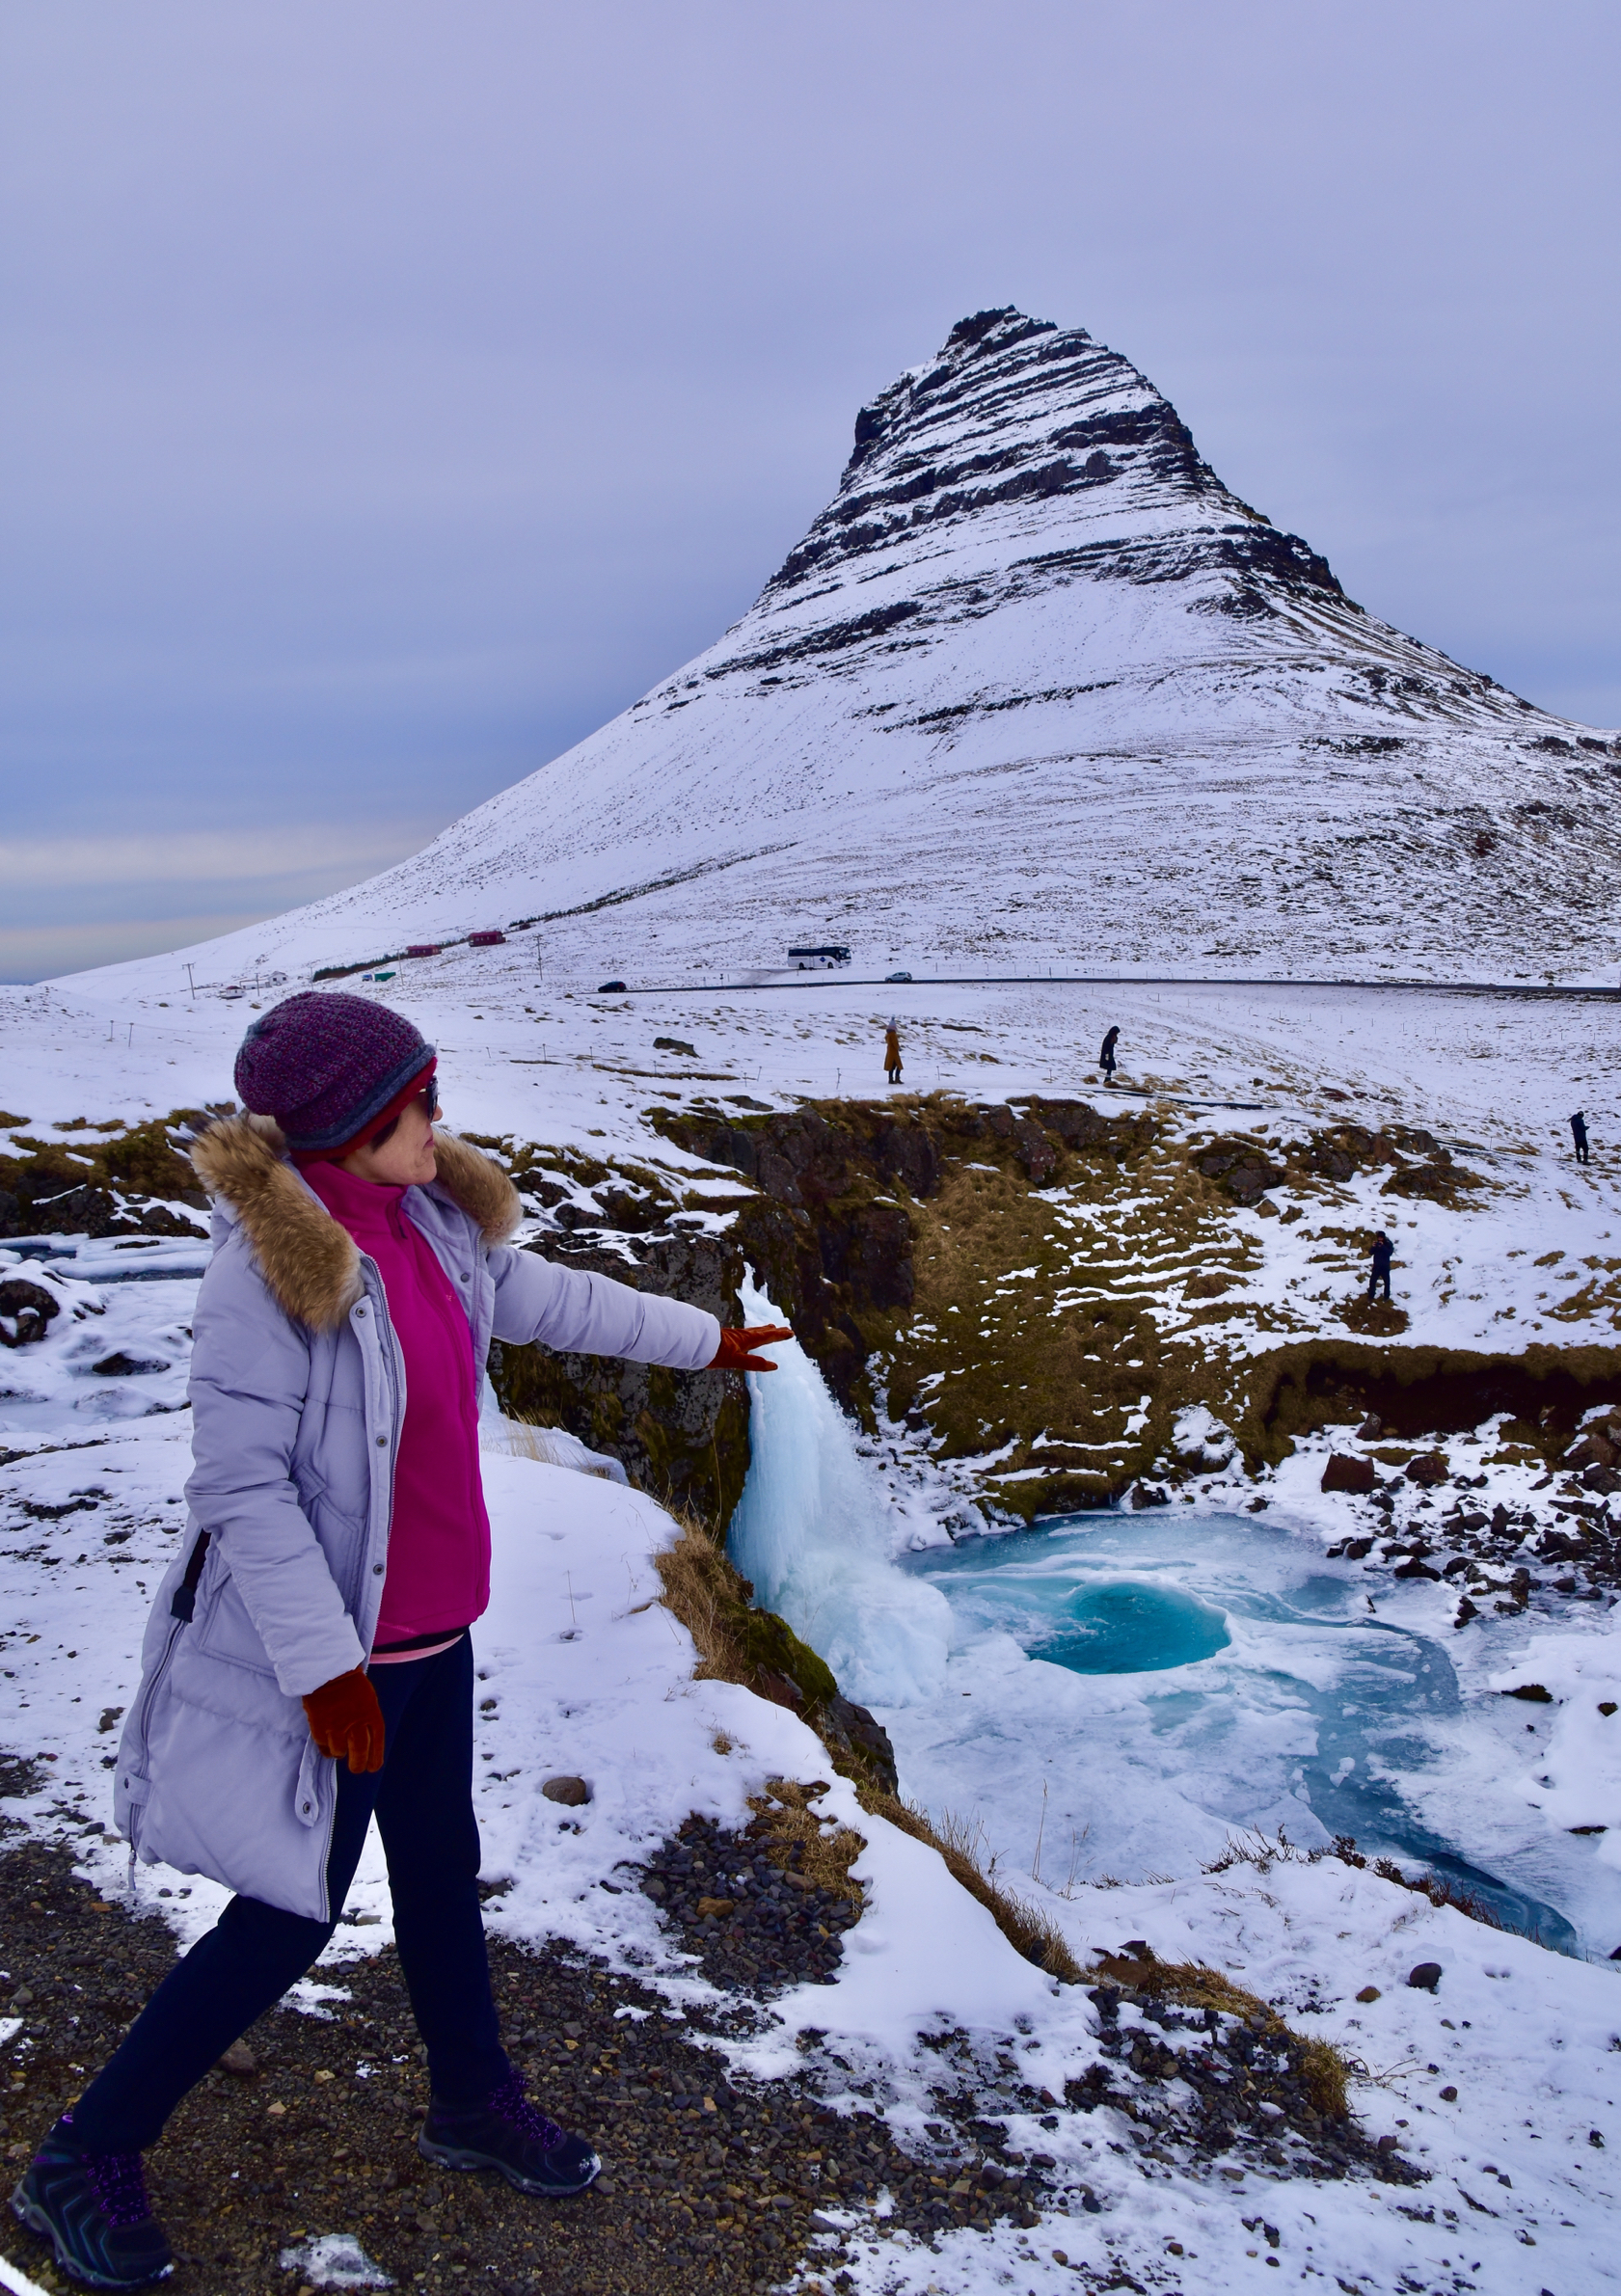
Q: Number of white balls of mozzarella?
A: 0